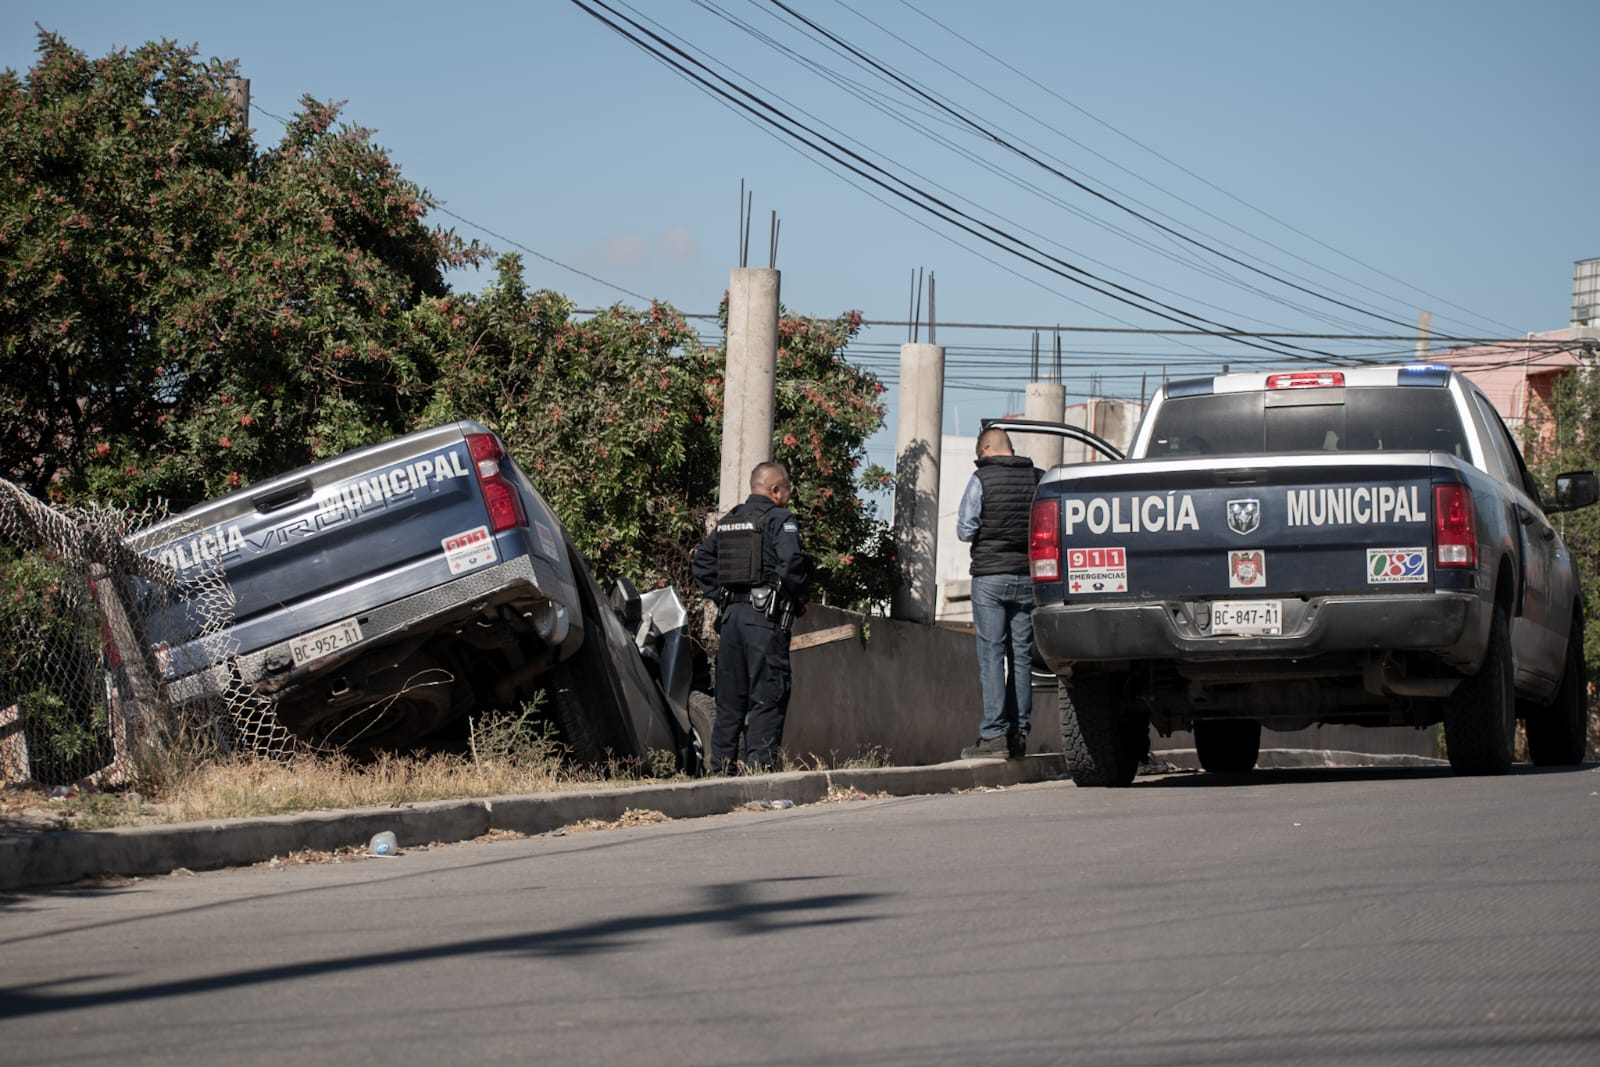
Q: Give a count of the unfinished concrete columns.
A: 3